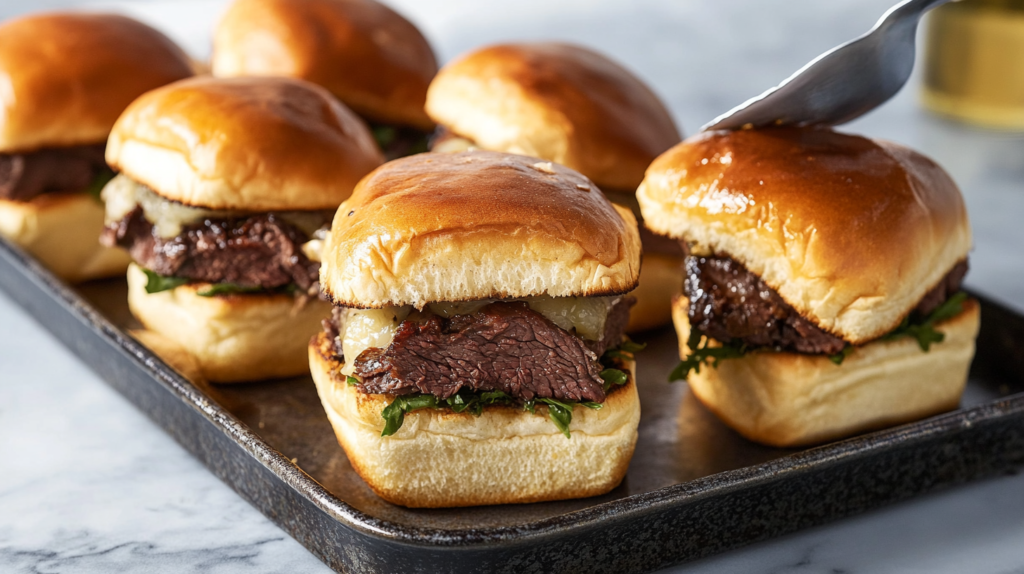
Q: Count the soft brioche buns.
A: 6